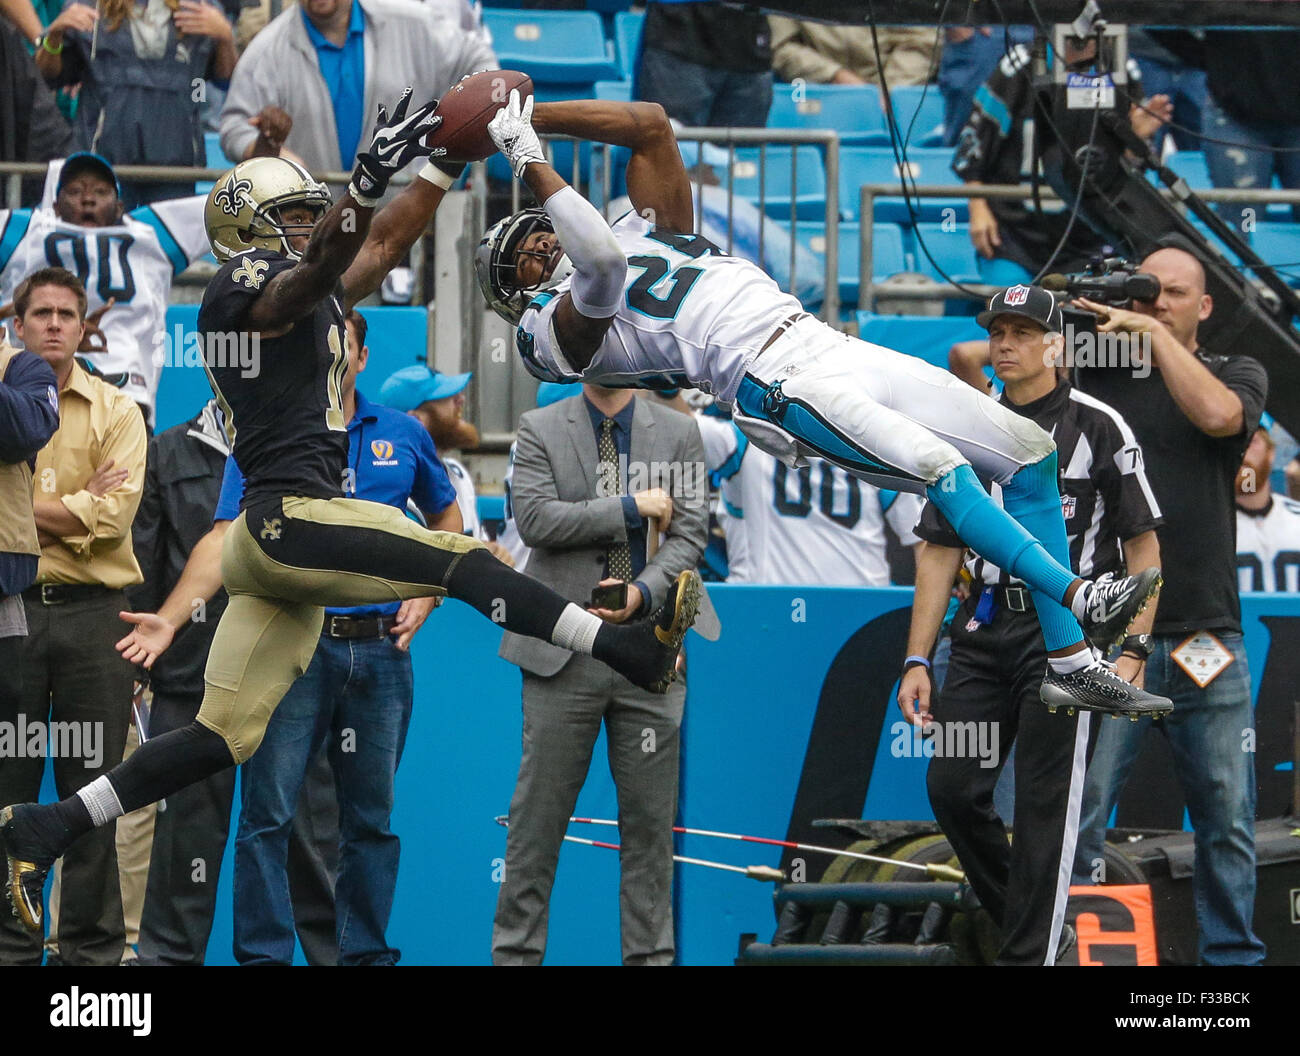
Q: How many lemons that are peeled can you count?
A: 0